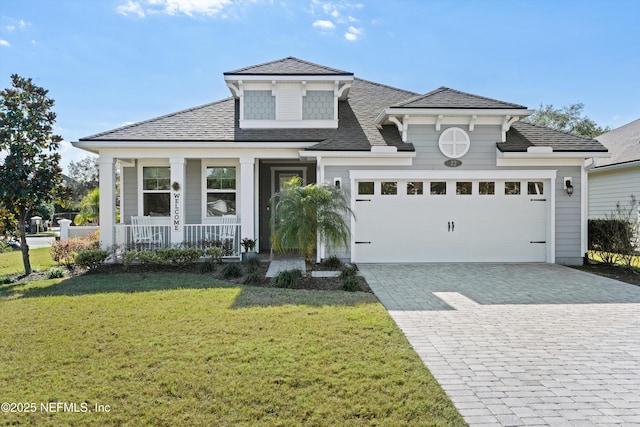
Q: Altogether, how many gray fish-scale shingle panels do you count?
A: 2